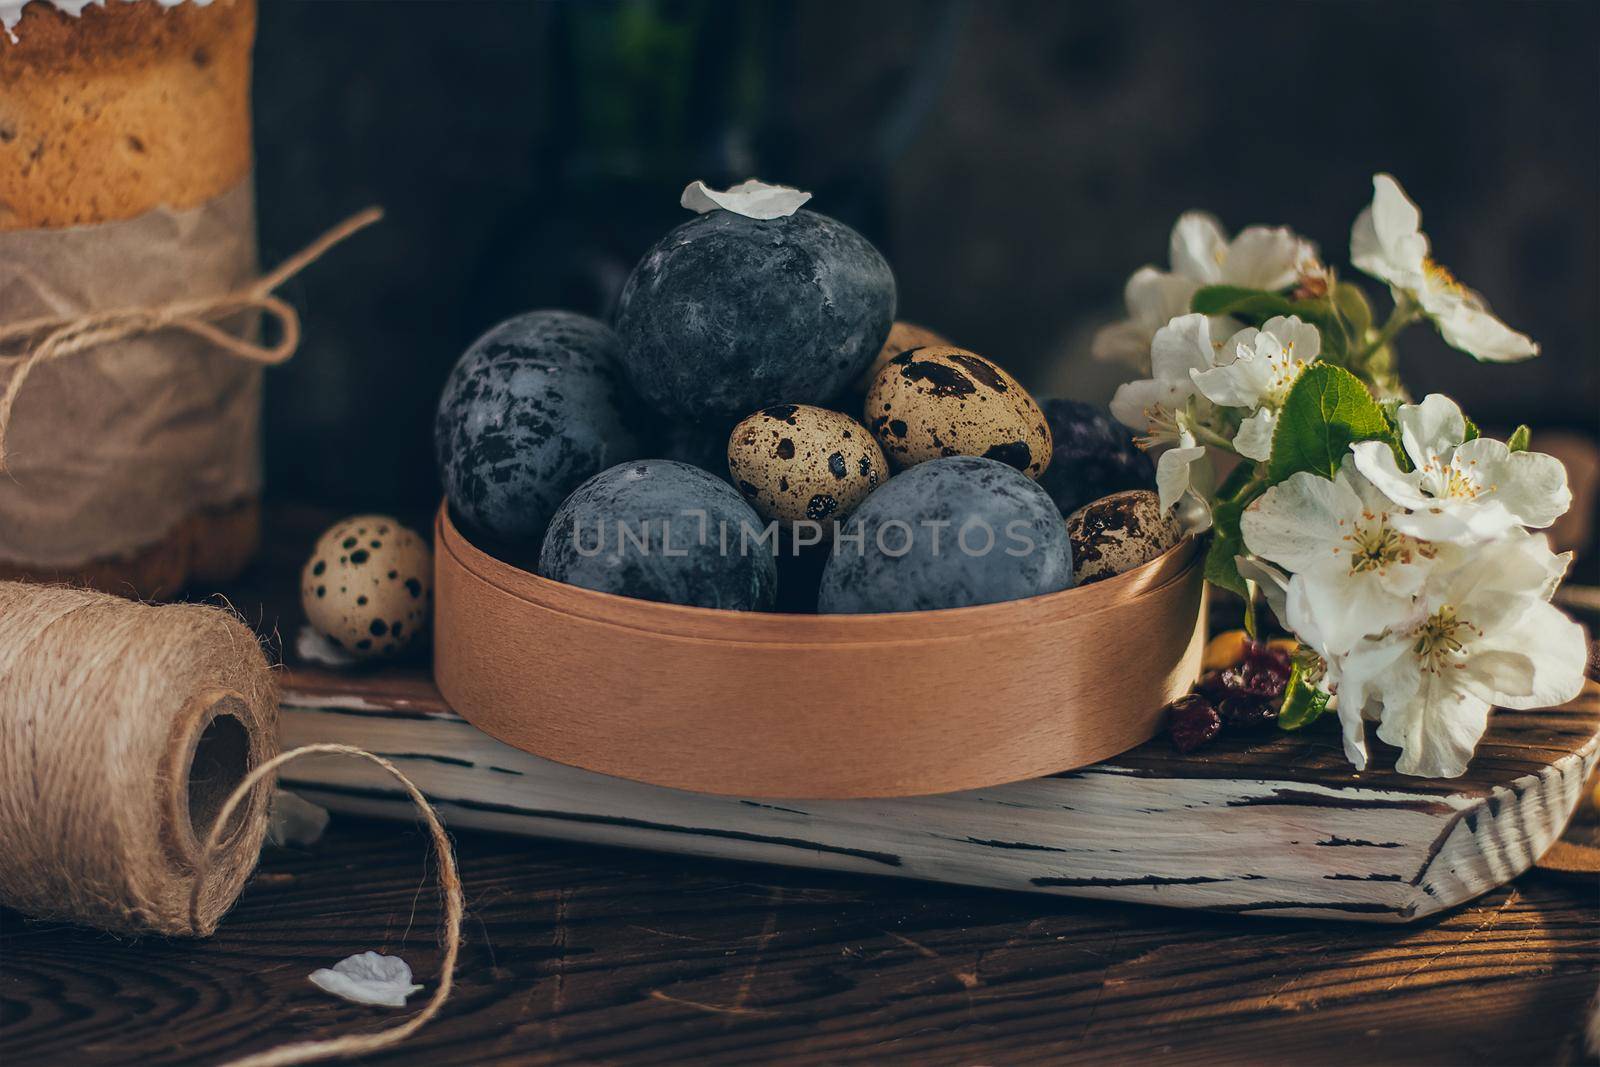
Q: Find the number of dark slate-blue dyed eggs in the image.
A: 5